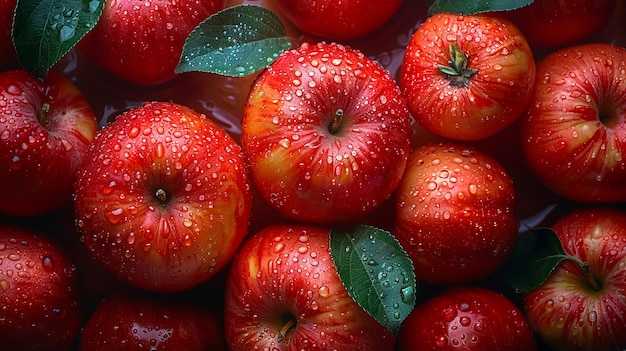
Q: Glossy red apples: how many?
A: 15